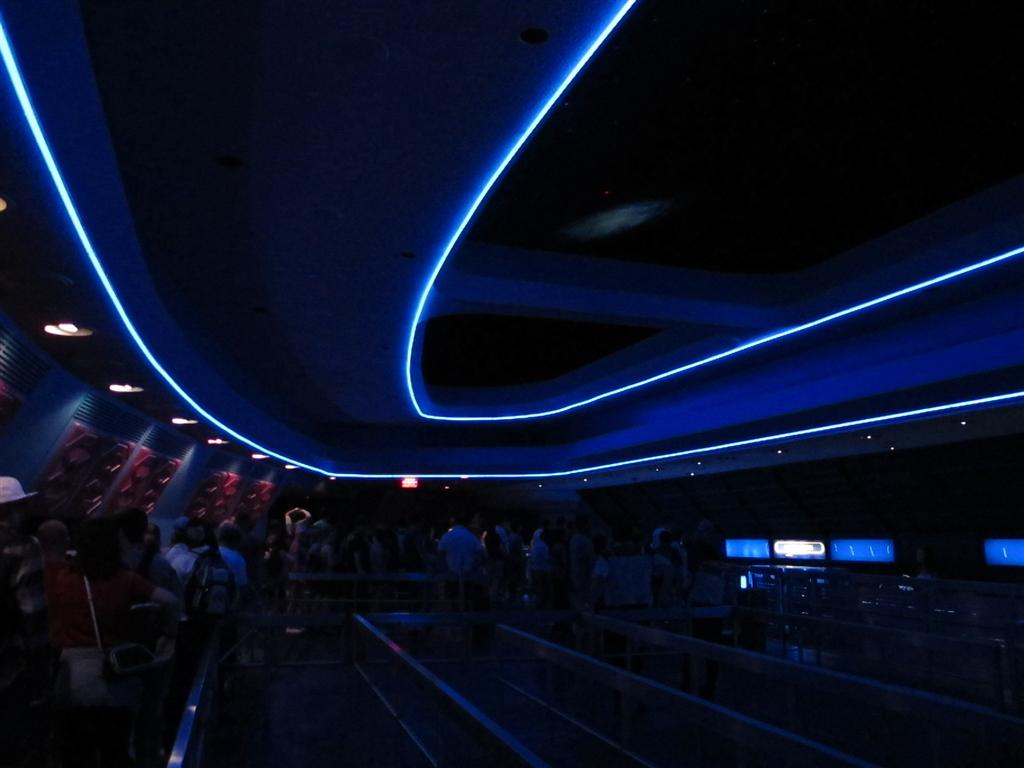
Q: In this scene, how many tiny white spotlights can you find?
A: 9